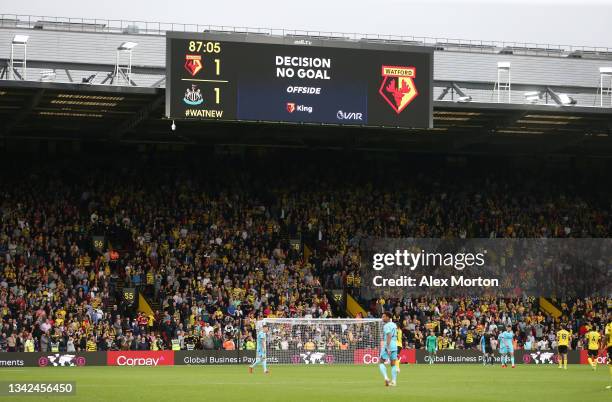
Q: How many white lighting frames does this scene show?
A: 4